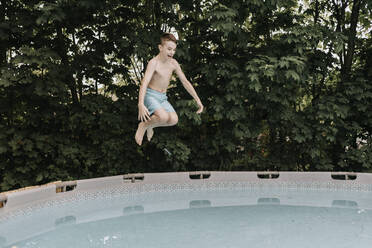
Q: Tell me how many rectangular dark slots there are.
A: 6